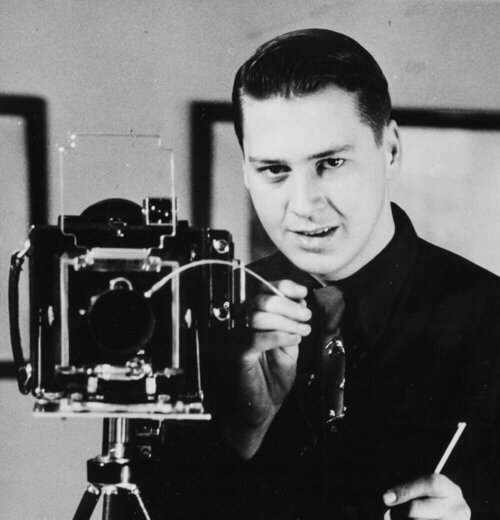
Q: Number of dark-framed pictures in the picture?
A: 2